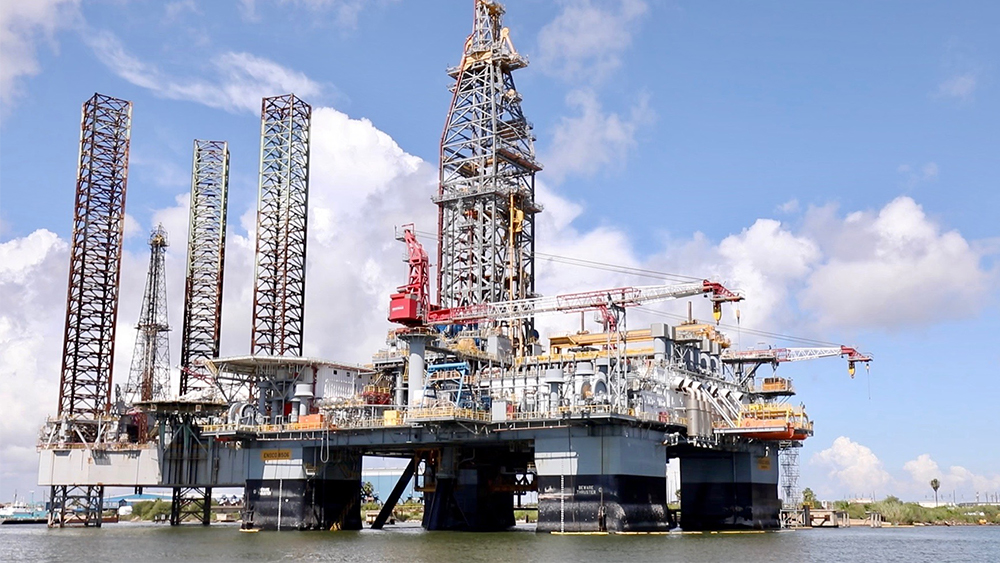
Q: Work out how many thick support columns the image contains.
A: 4